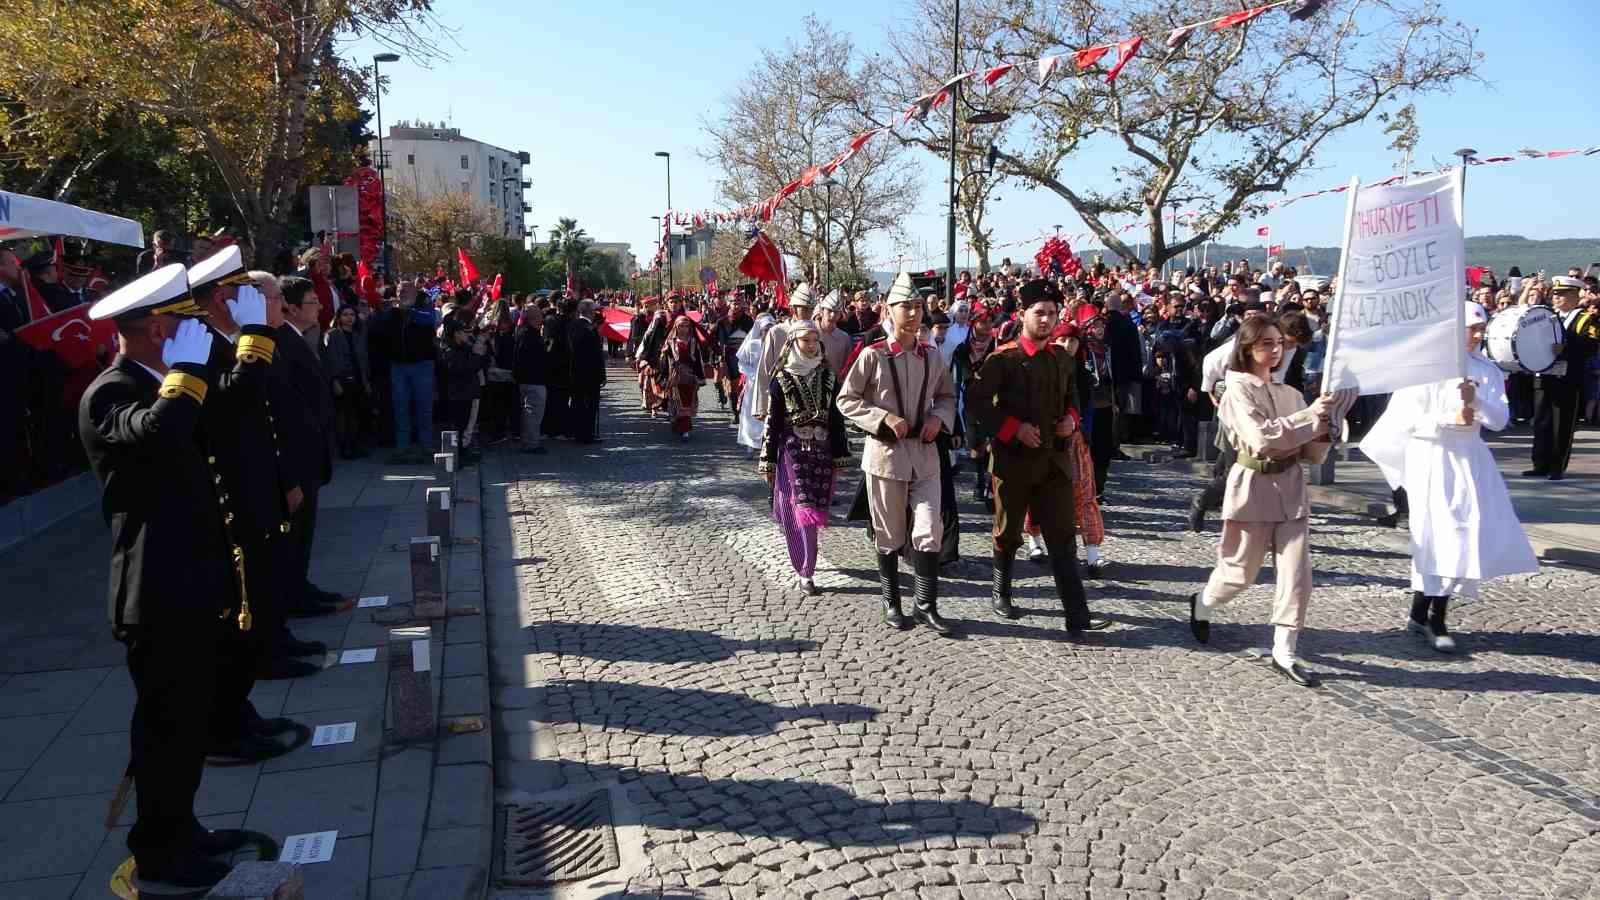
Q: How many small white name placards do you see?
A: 4